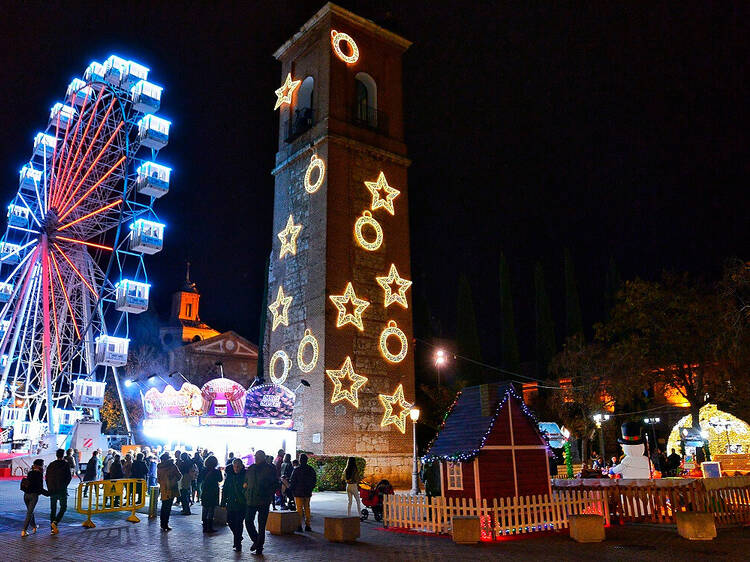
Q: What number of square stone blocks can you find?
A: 5